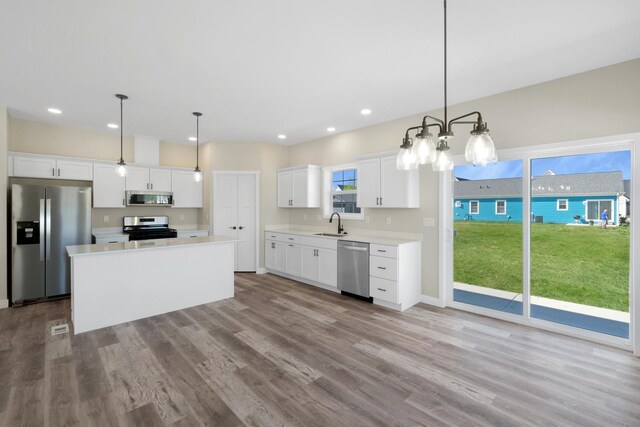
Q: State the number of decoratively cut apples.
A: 0